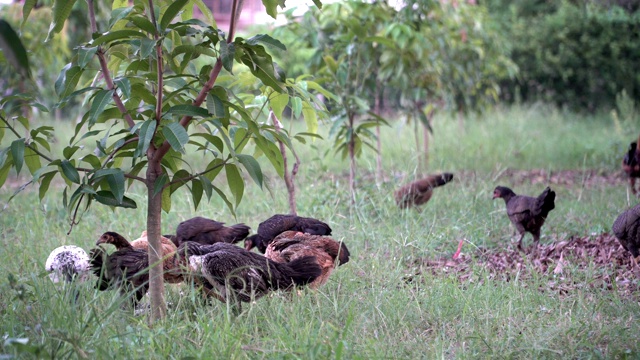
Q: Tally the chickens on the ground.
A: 11